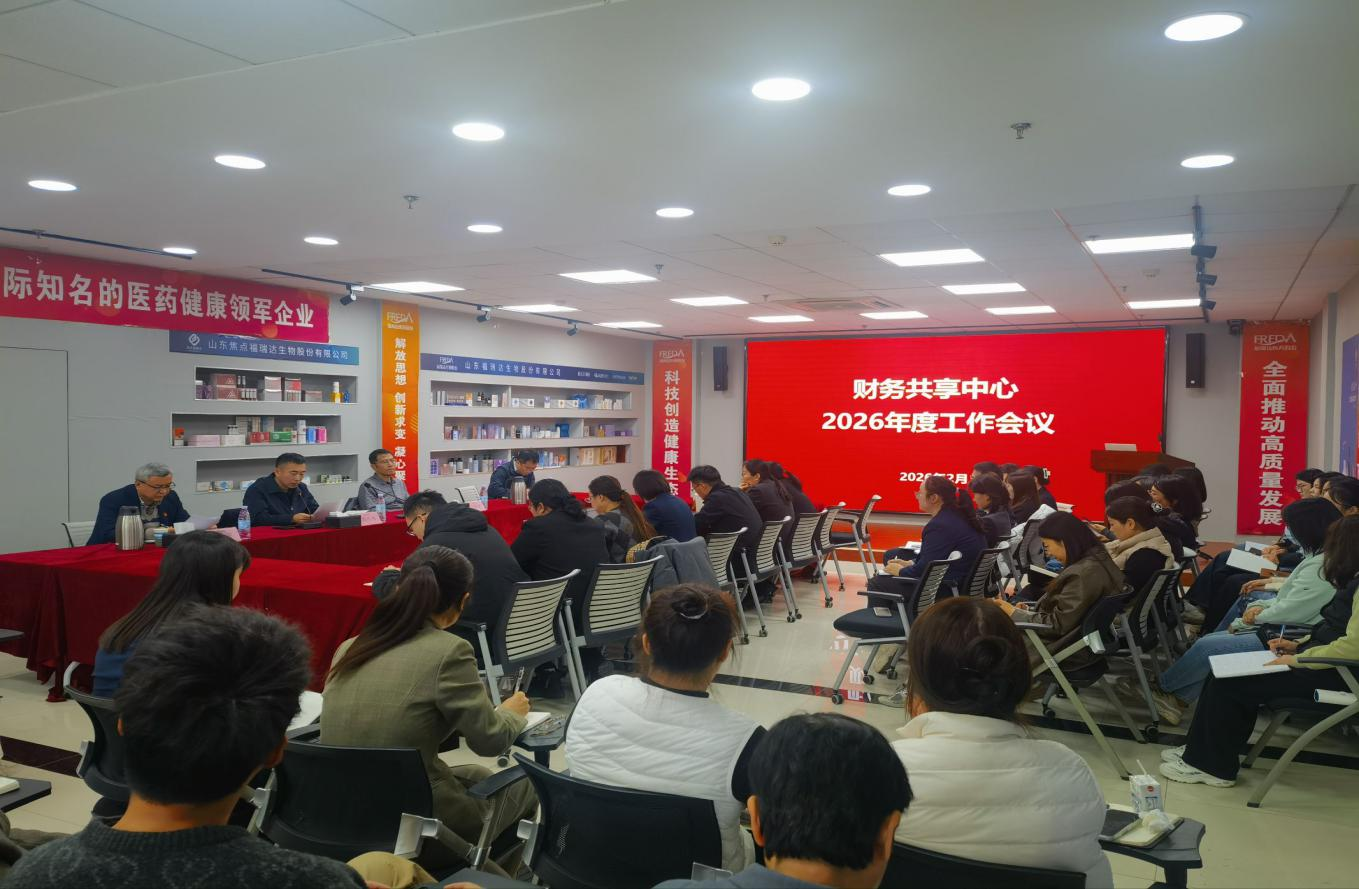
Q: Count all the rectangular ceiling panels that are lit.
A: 12